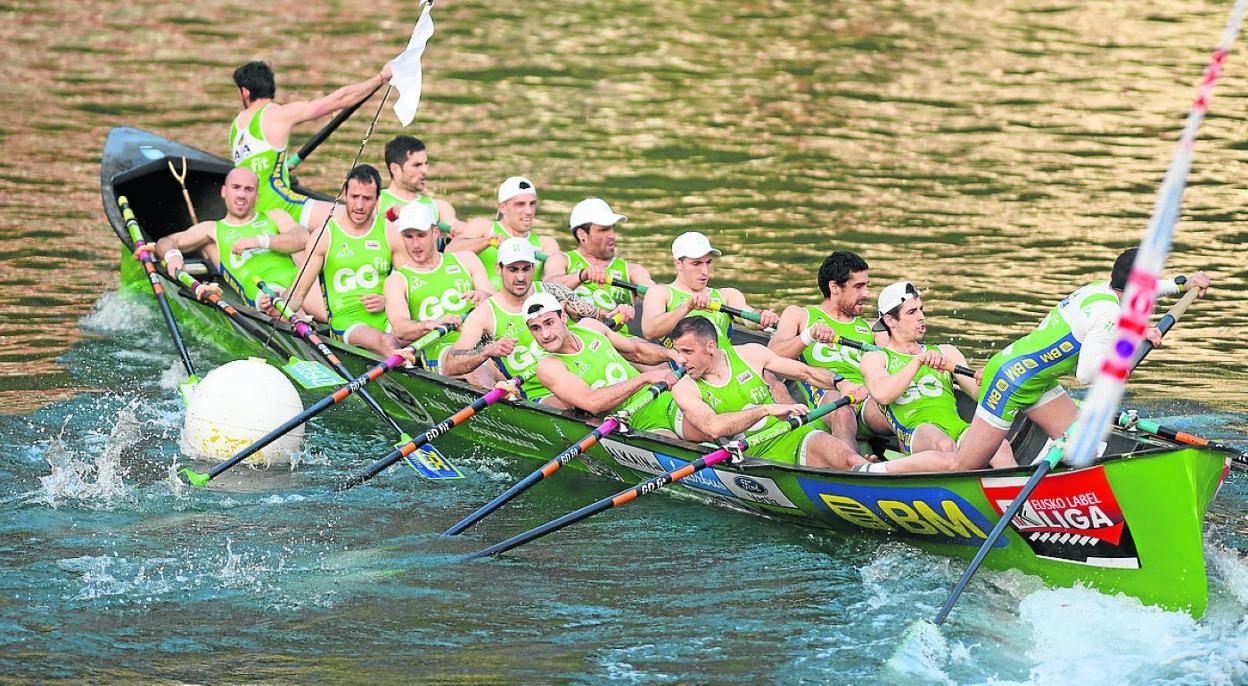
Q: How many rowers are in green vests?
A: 14